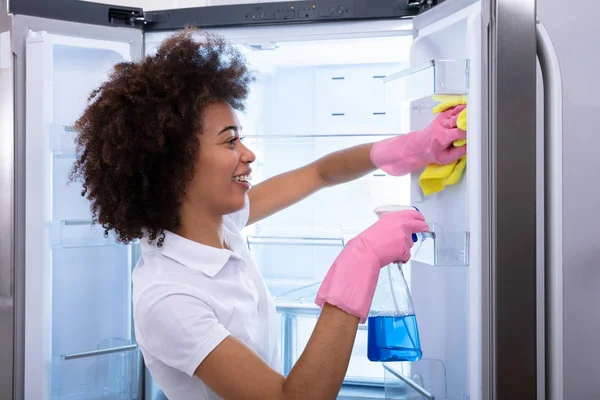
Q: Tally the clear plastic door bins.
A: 6